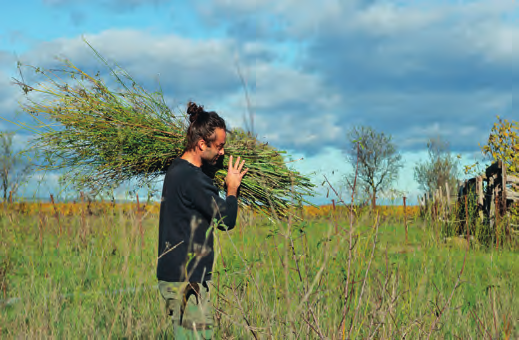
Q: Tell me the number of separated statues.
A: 0